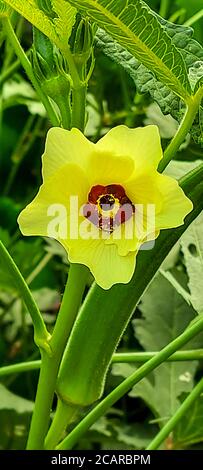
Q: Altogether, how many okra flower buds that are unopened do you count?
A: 2